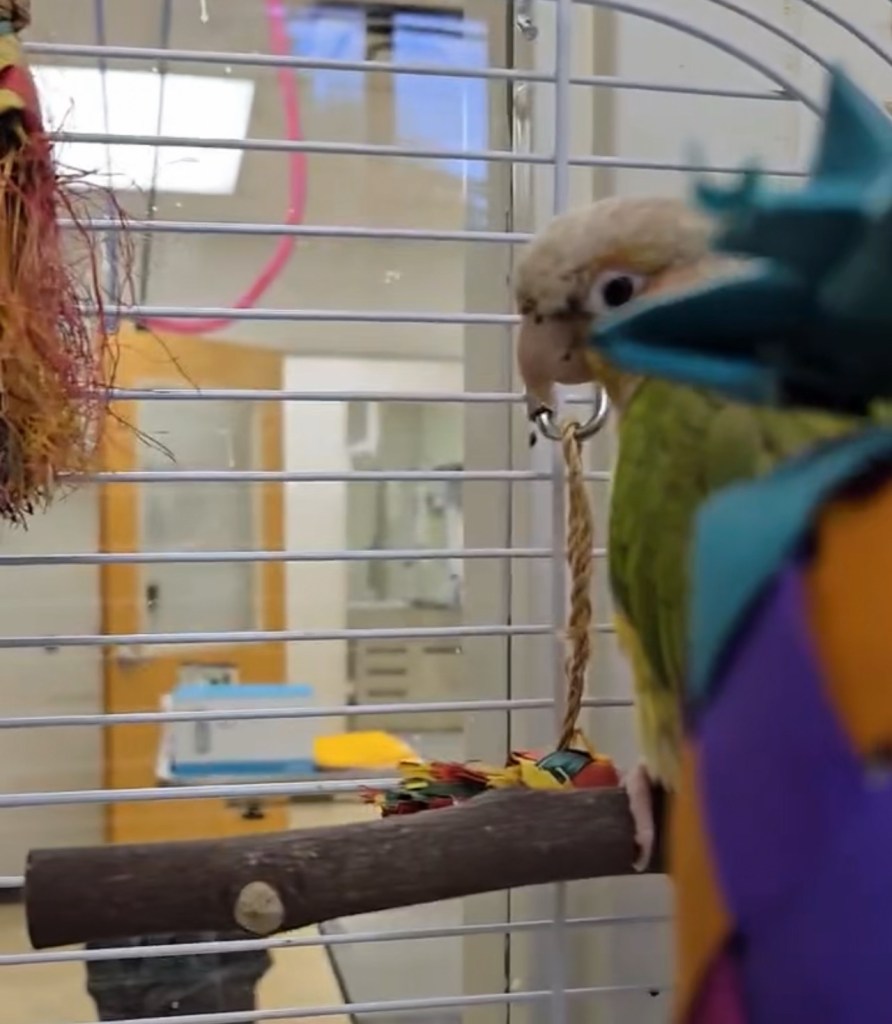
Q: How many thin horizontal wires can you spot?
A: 13